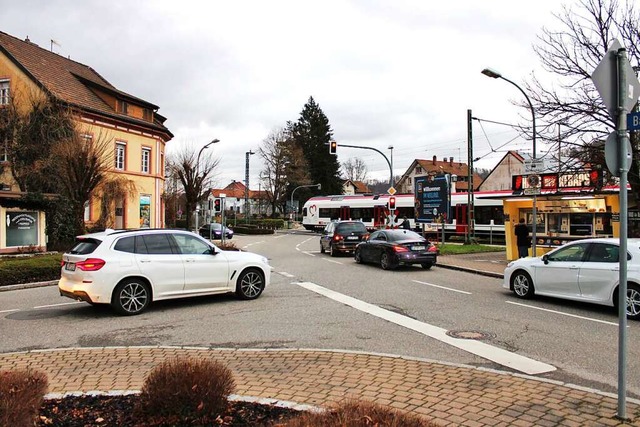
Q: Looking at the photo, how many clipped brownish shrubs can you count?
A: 3